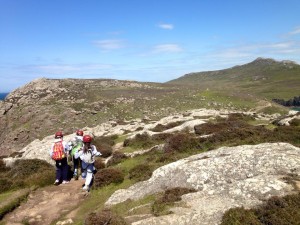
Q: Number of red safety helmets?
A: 3